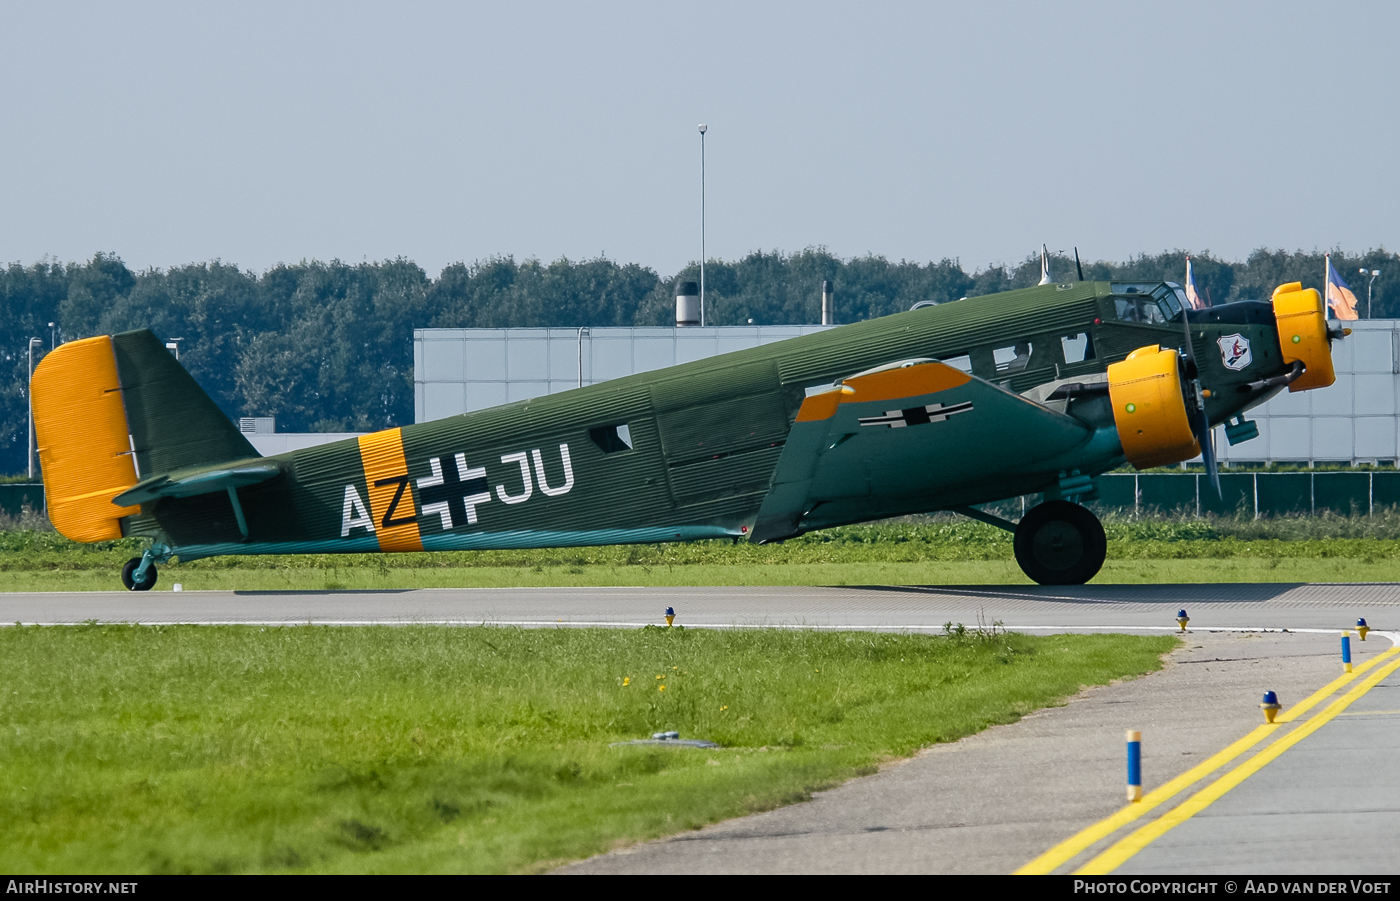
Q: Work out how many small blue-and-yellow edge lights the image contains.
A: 4